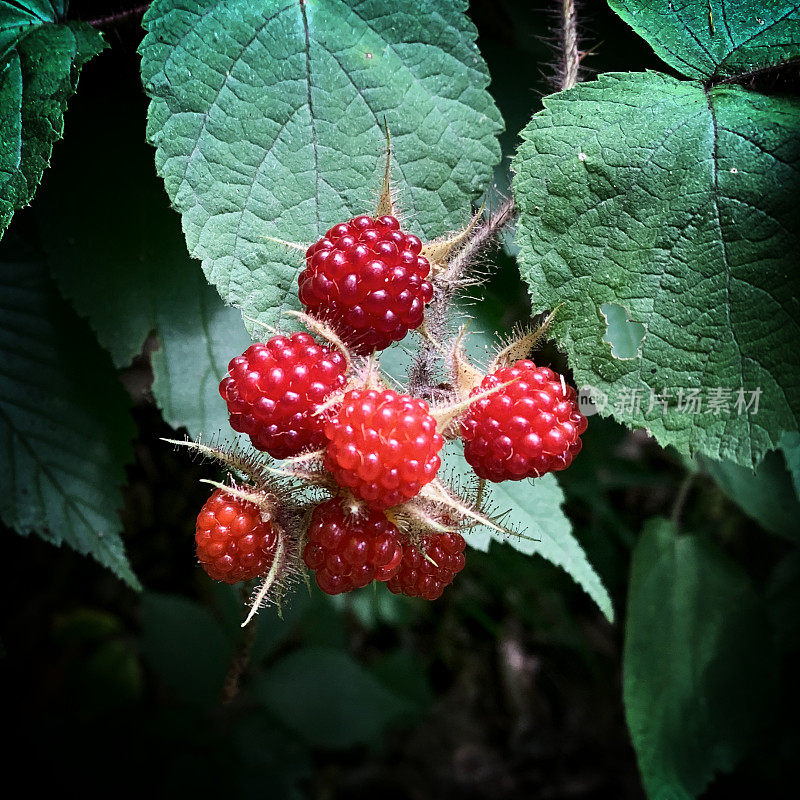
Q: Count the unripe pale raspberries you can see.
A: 0